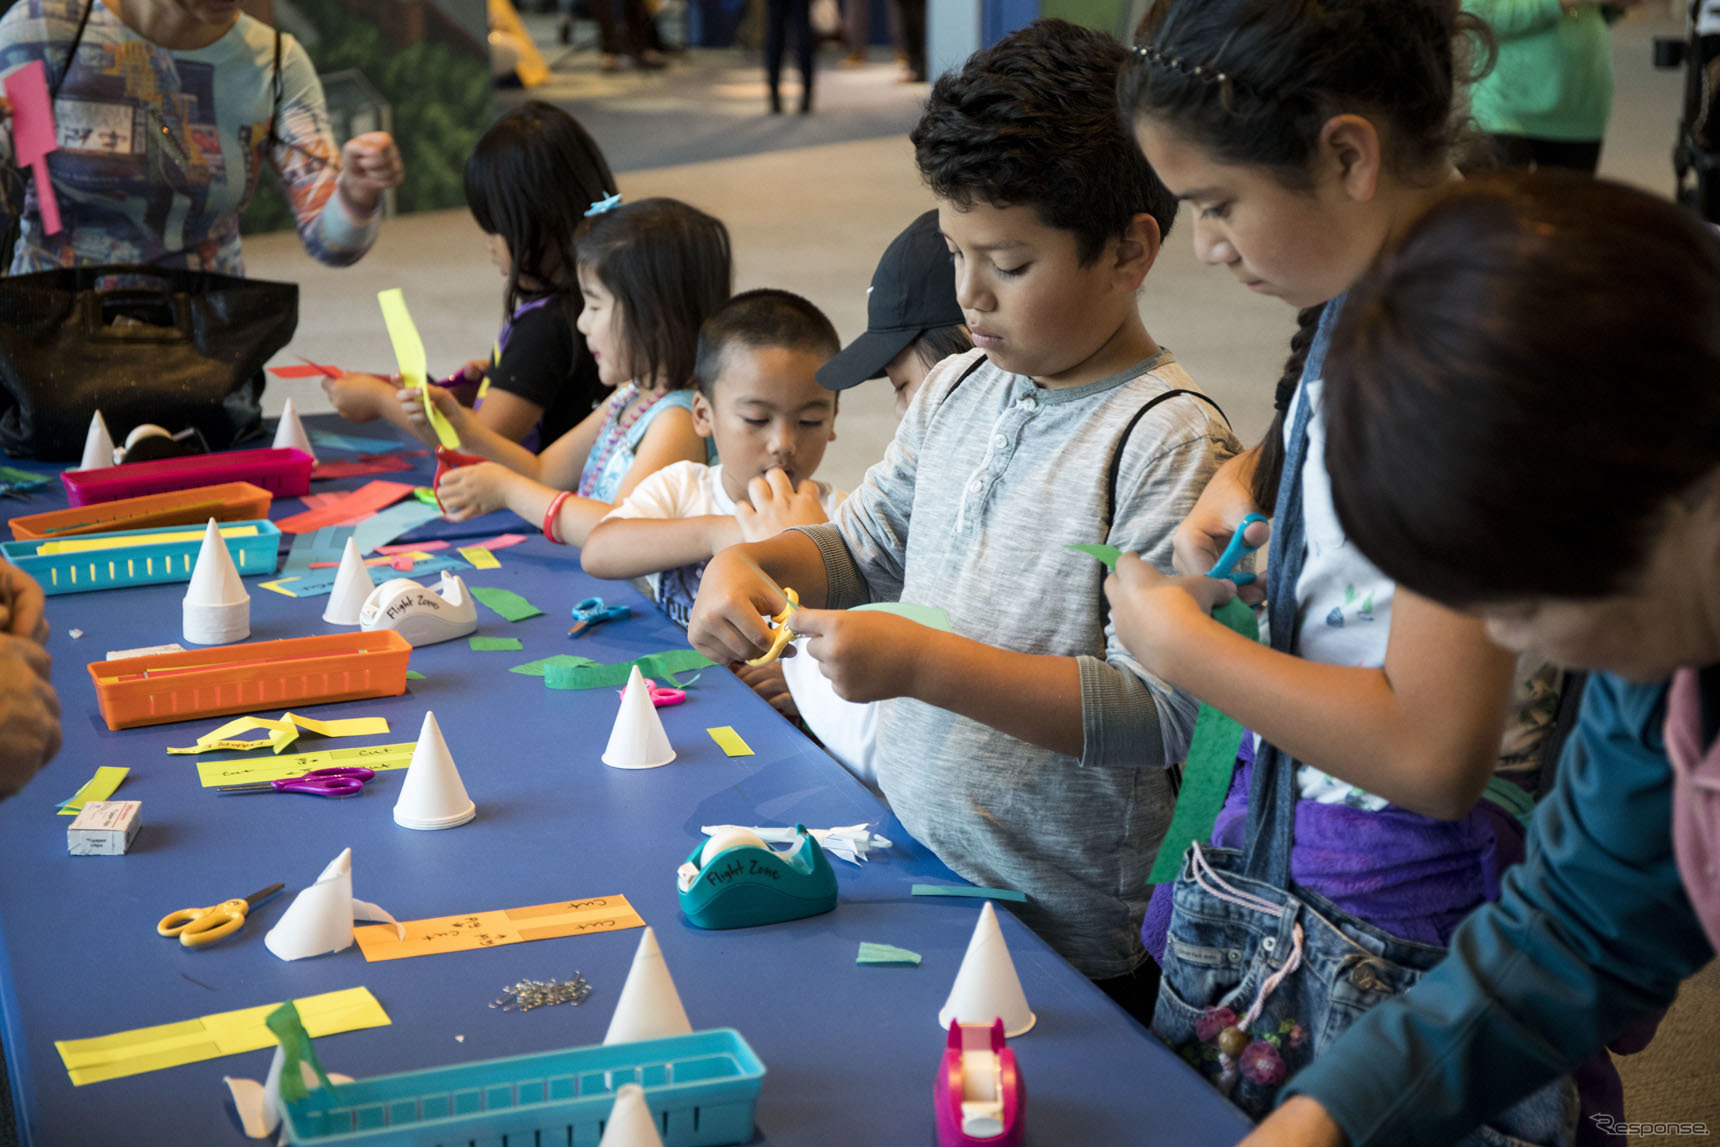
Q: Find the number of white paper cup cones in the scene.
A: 11